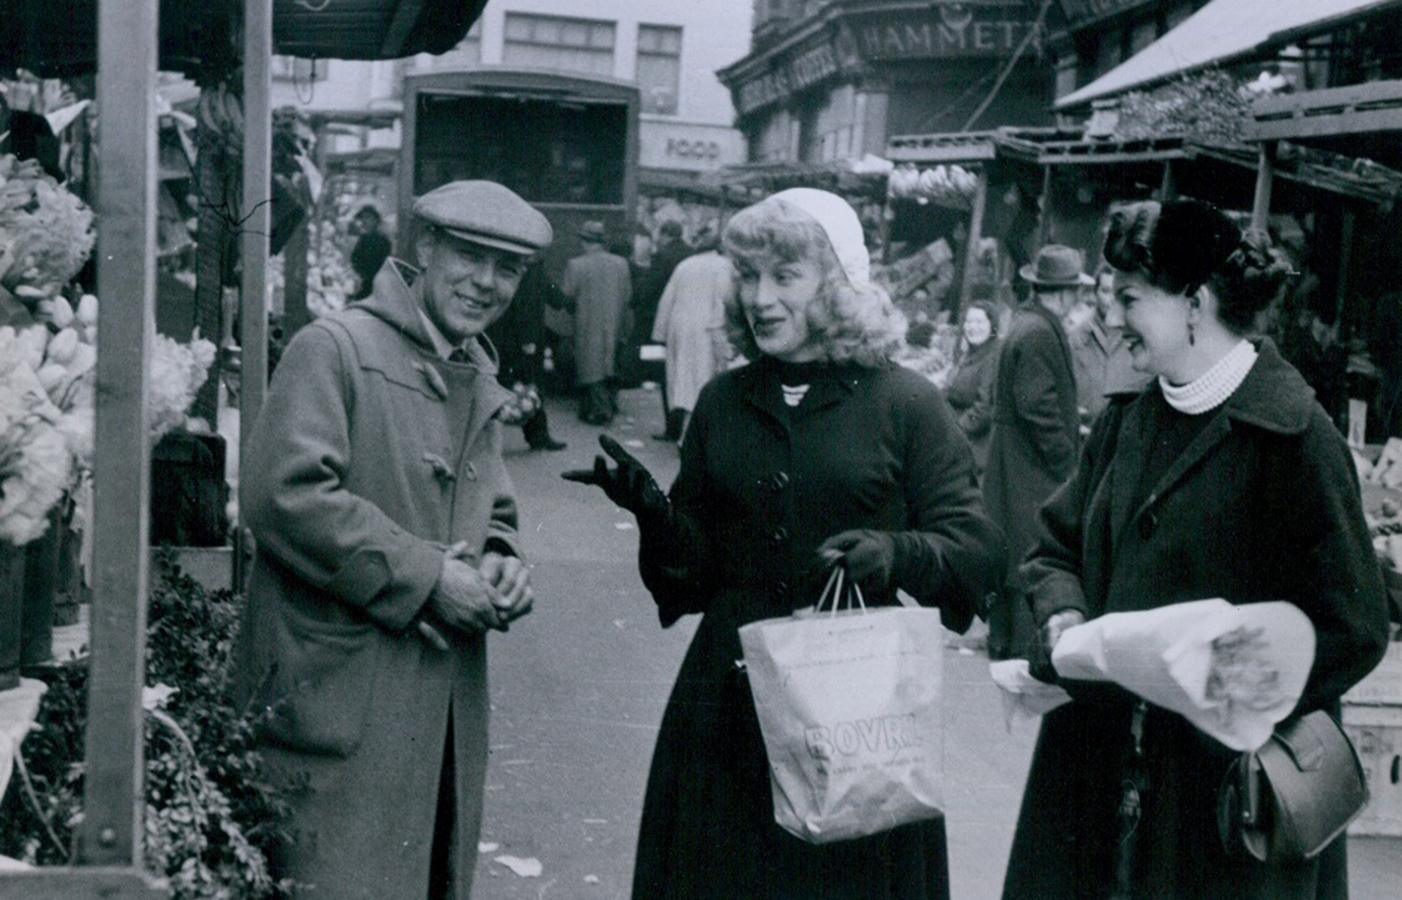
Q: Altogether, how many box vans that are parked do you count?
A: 1